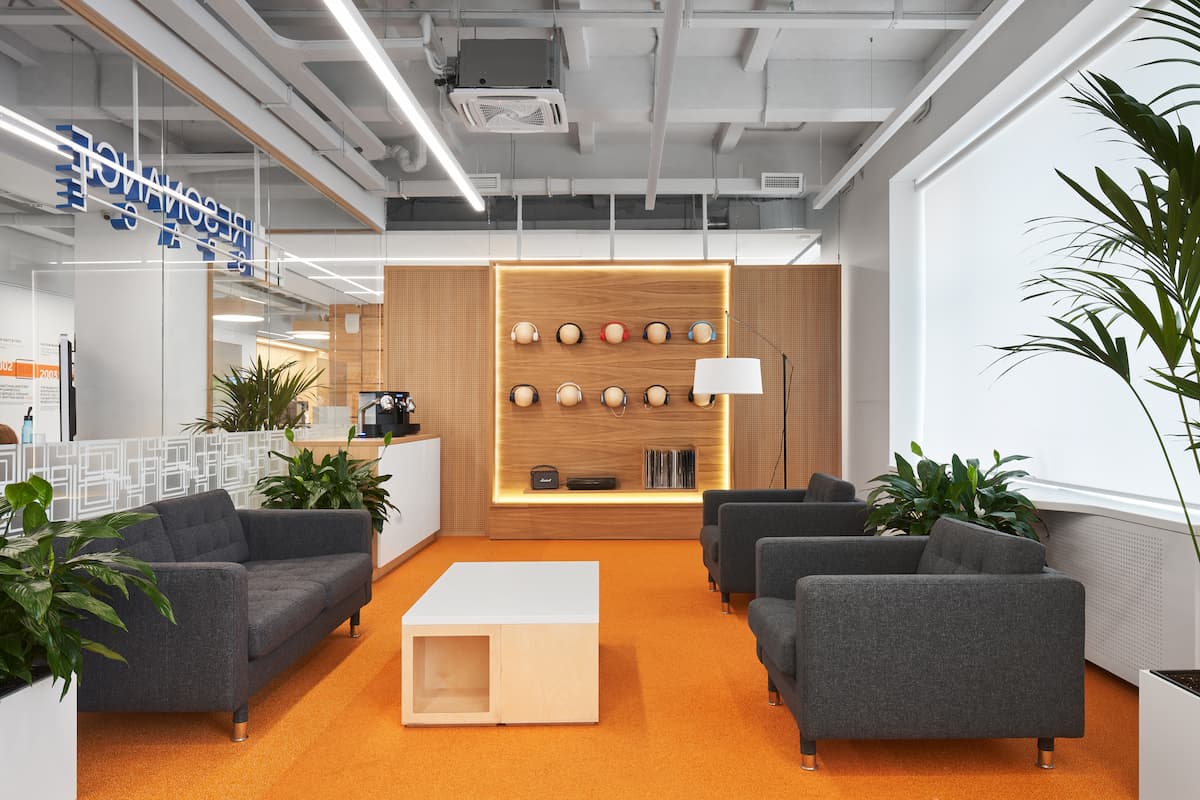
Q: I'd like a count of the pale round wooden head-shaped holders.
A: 10